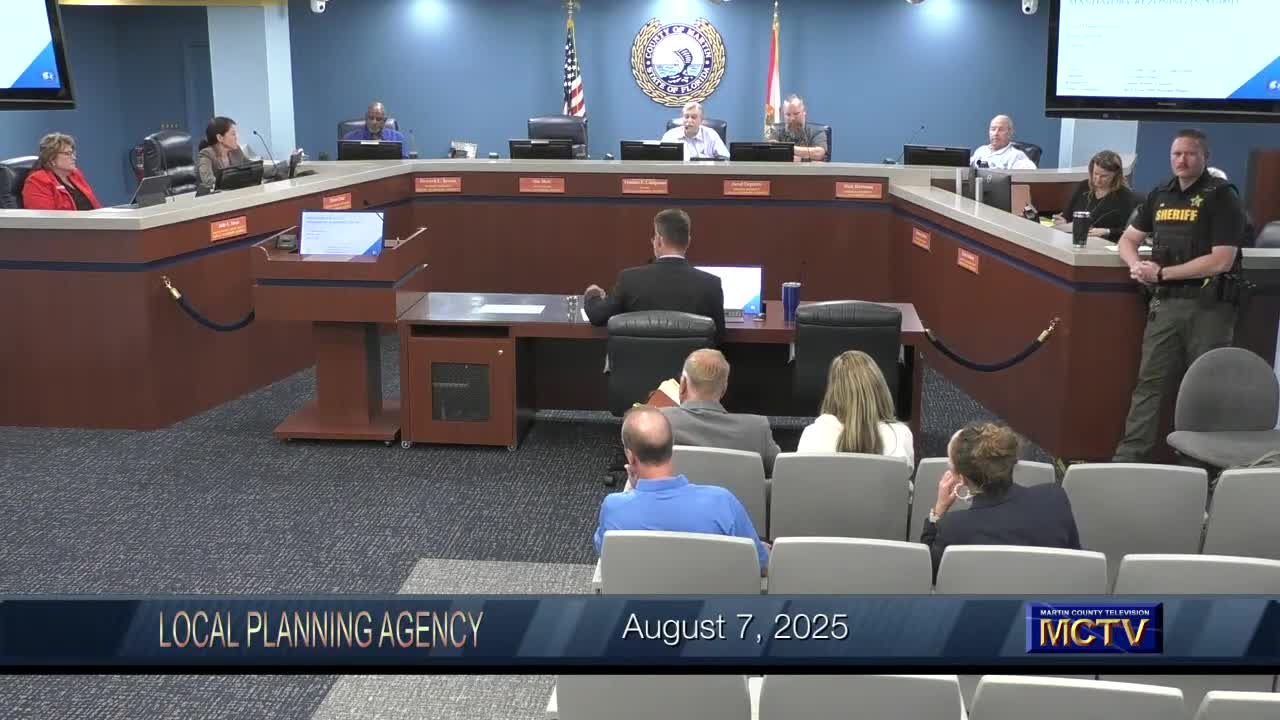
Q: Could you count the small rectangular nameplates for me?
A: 9